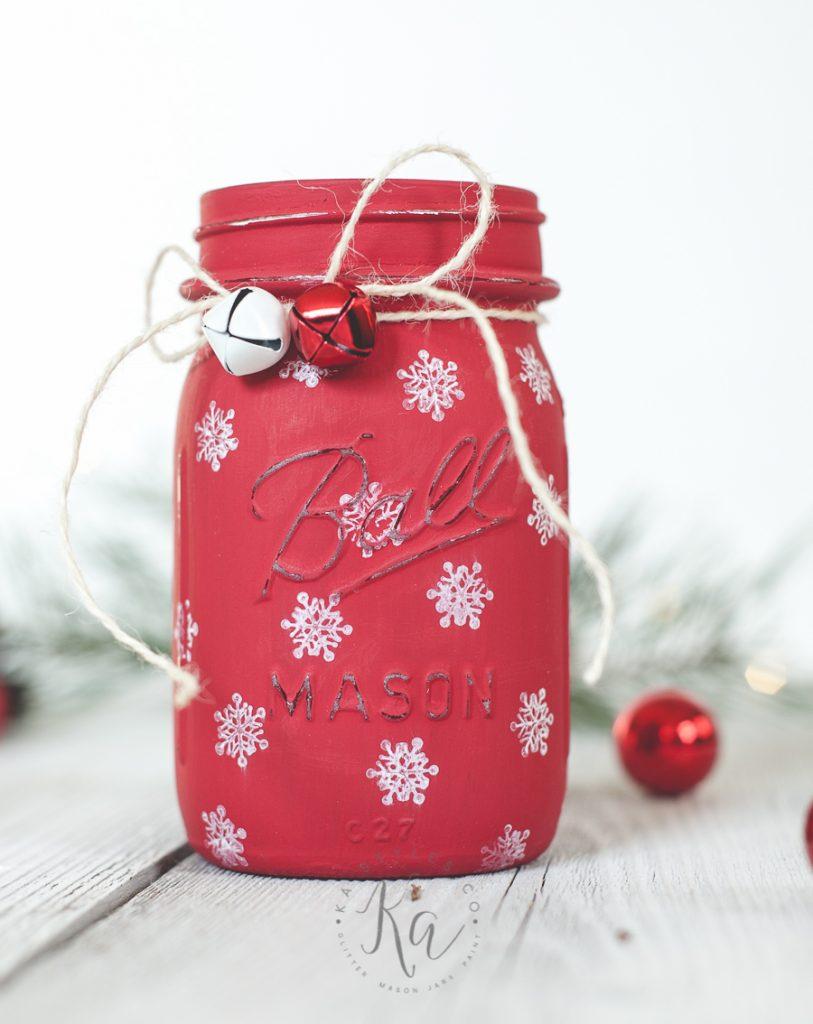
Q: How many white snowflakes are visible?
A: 14